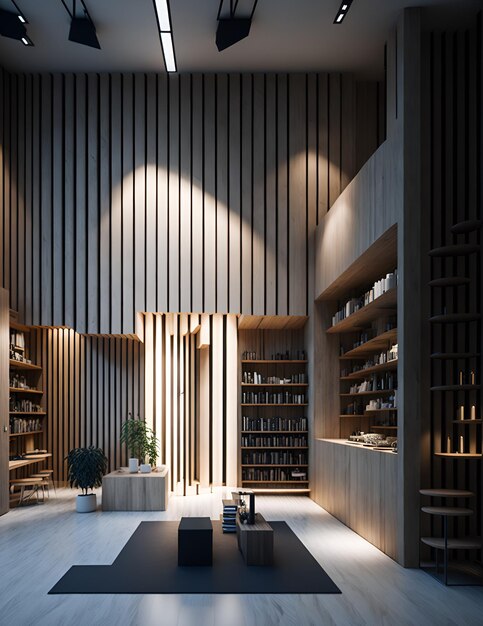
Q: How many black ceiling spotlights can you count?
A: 3